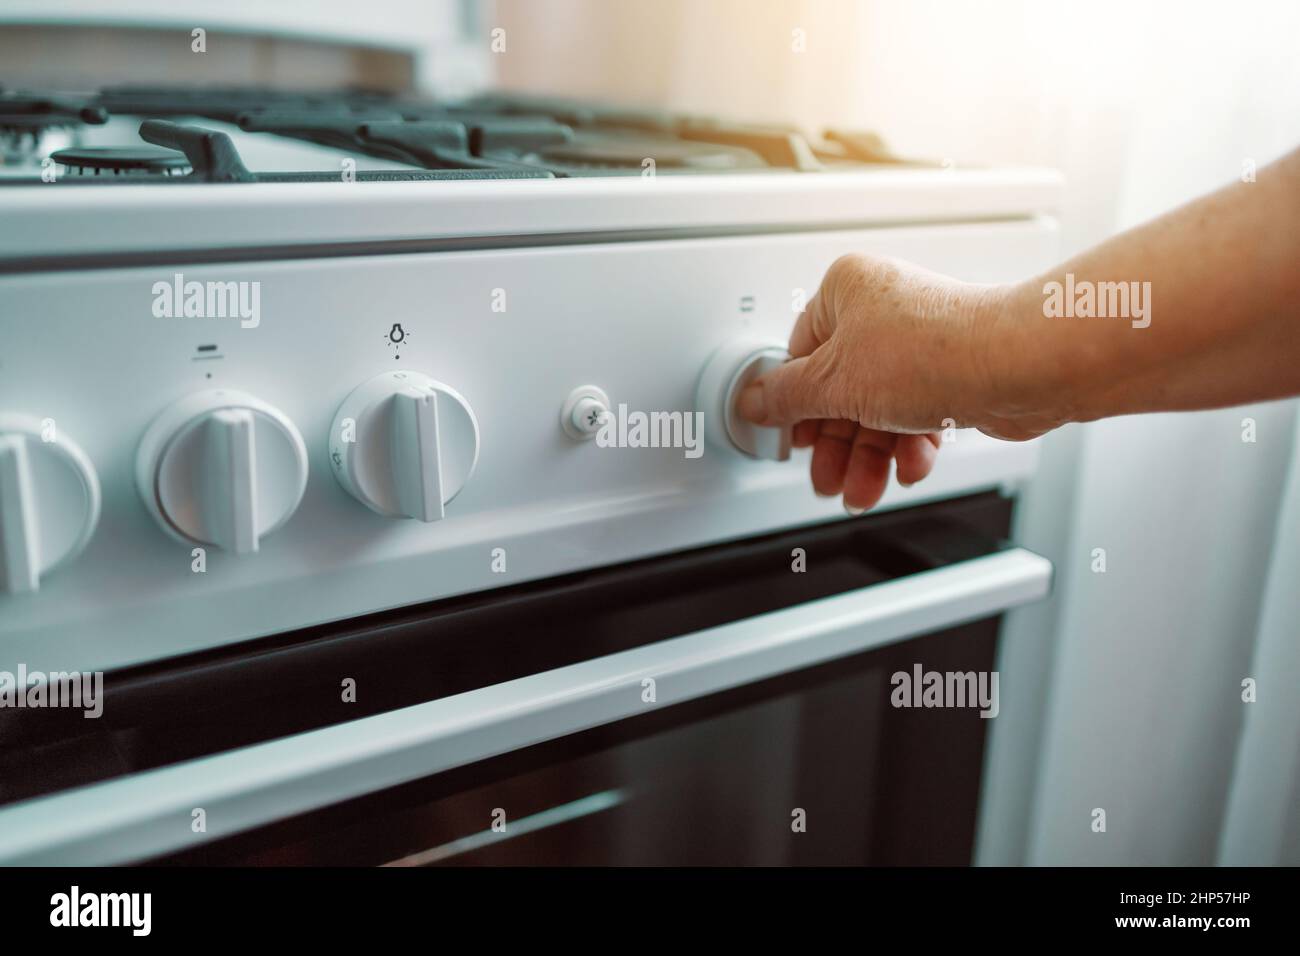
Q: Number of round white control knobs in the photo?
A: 4